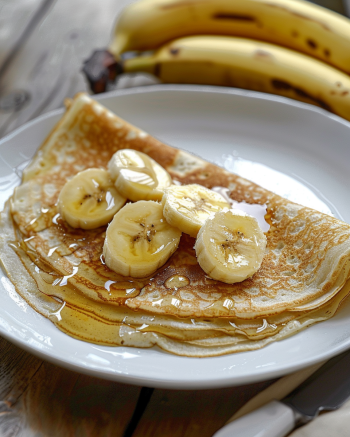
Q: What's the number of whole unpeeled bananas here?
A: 2